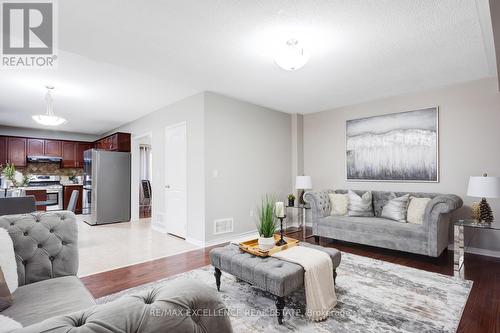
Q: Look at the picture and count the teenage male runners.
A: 0